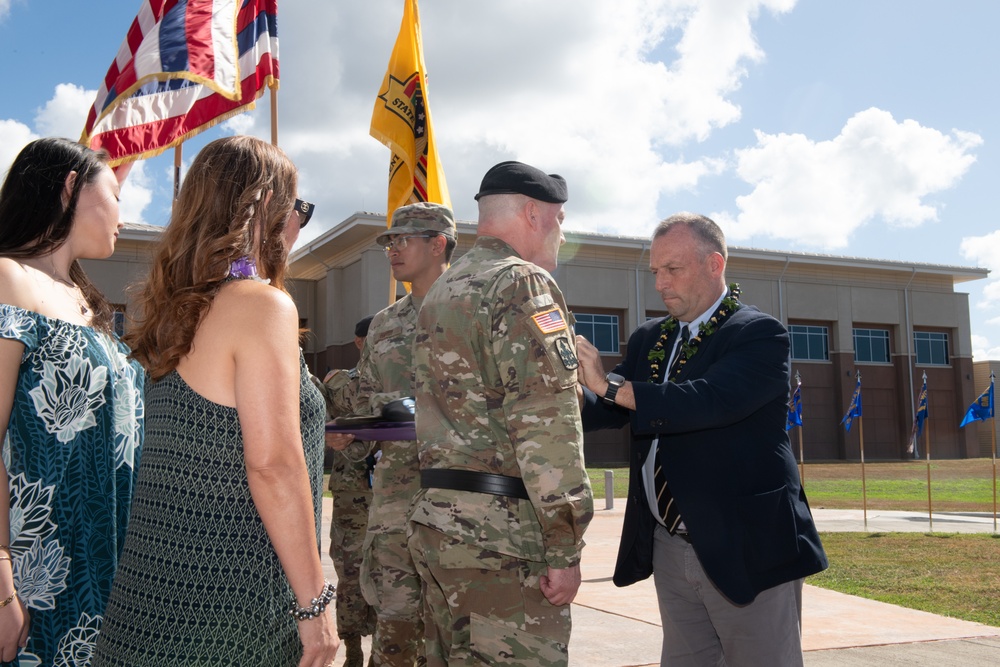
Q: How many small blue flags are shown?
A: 4